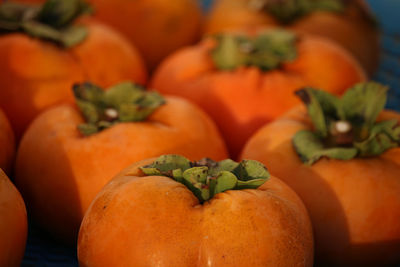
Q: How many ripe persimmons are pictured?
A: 9